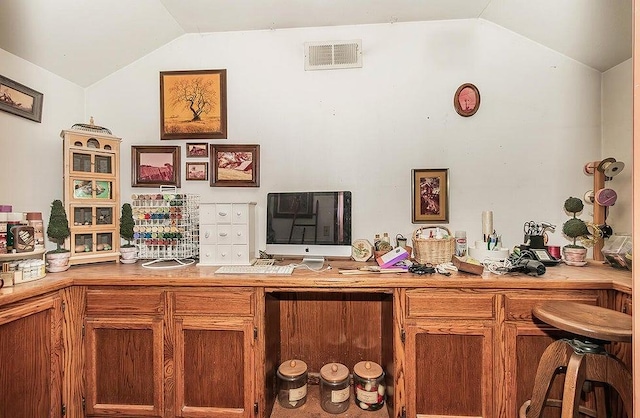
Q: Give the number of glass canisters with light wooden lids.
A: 3